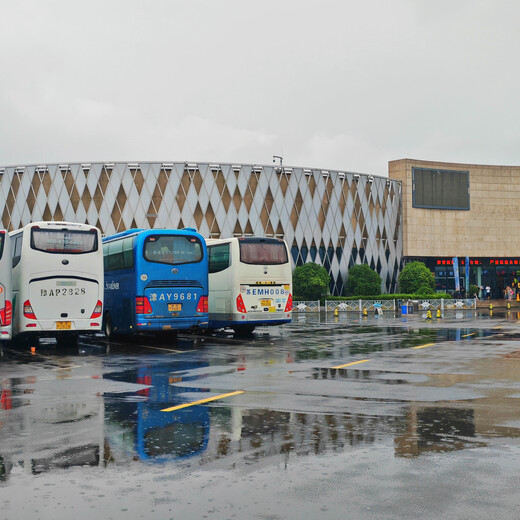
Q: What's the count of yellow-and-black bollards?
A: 6